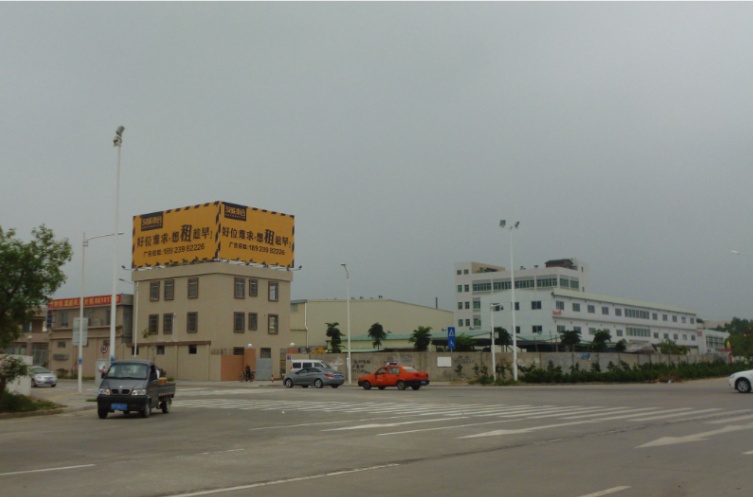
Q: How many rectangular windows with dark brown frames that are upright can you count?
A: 12